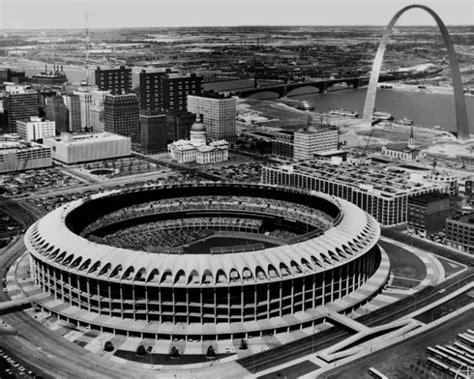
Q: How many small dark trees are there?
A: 5